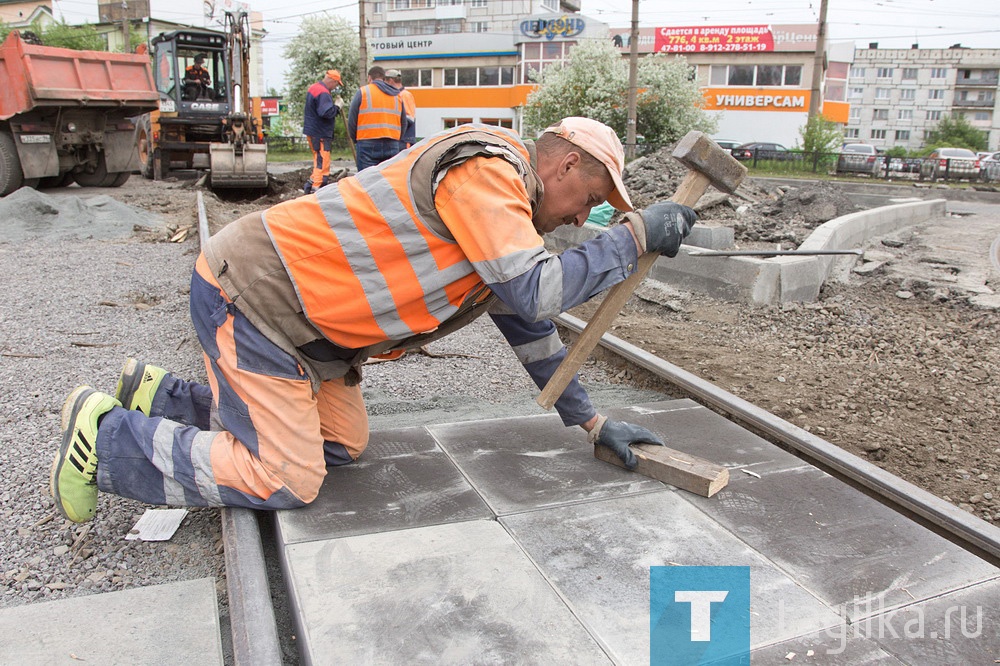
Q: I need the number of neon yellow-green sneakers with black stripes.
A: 2